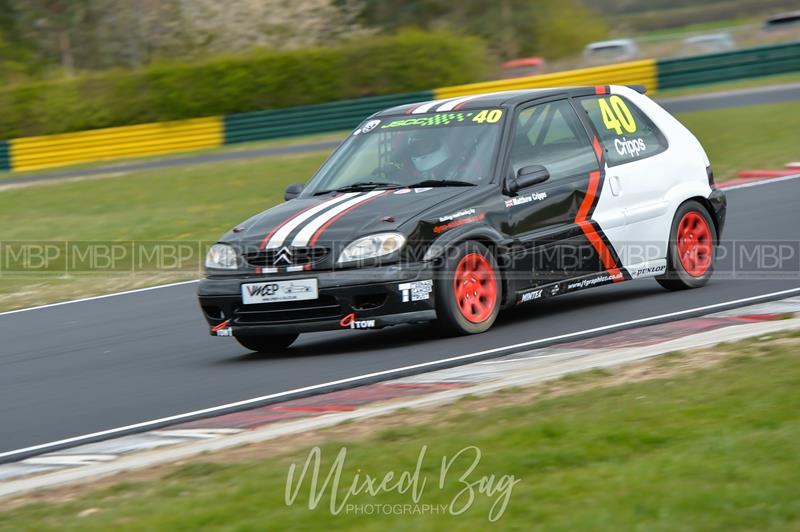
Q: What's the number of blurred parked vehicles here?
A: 4